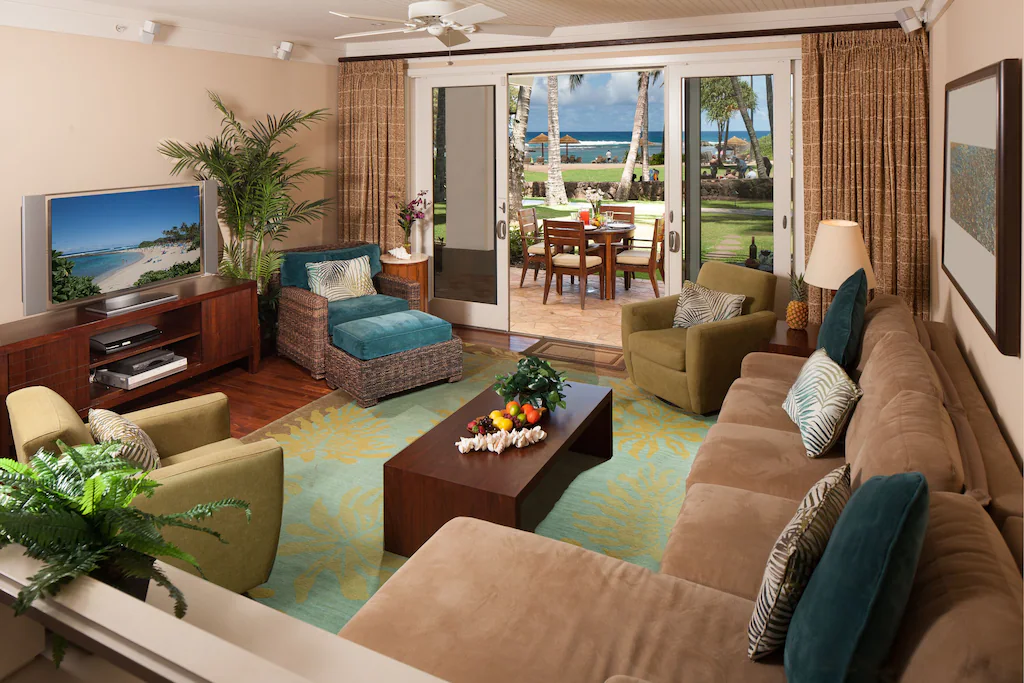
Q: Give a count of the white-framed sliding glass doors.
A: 2